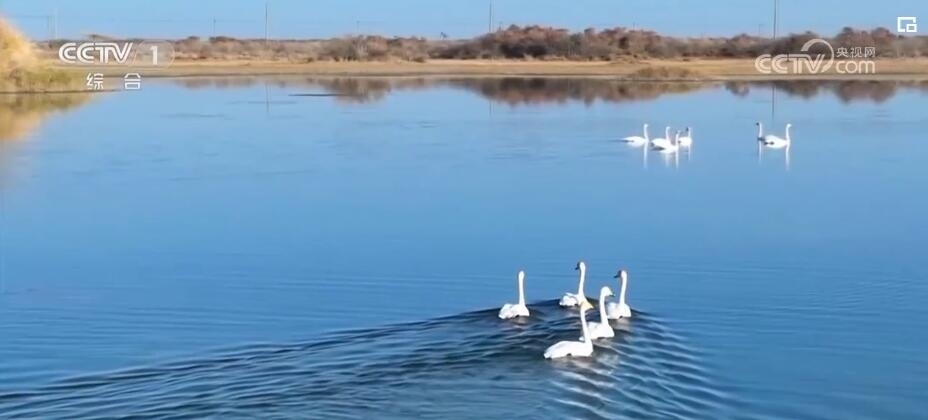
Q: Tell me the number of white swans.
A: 11